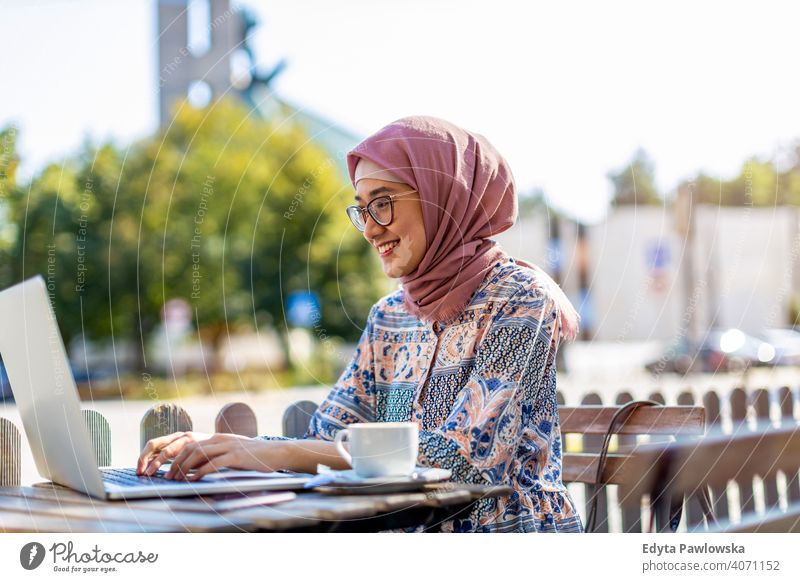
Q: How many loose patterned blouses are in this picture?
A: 1